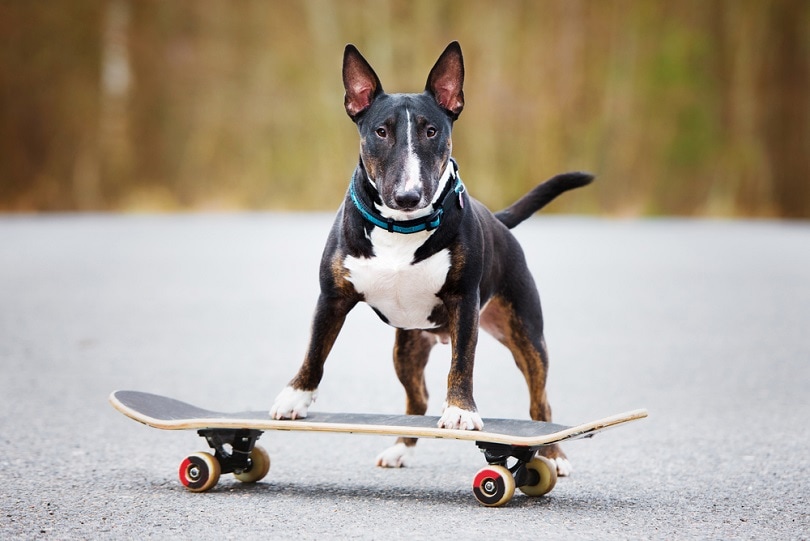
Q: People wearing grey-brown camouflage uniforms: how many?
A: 0